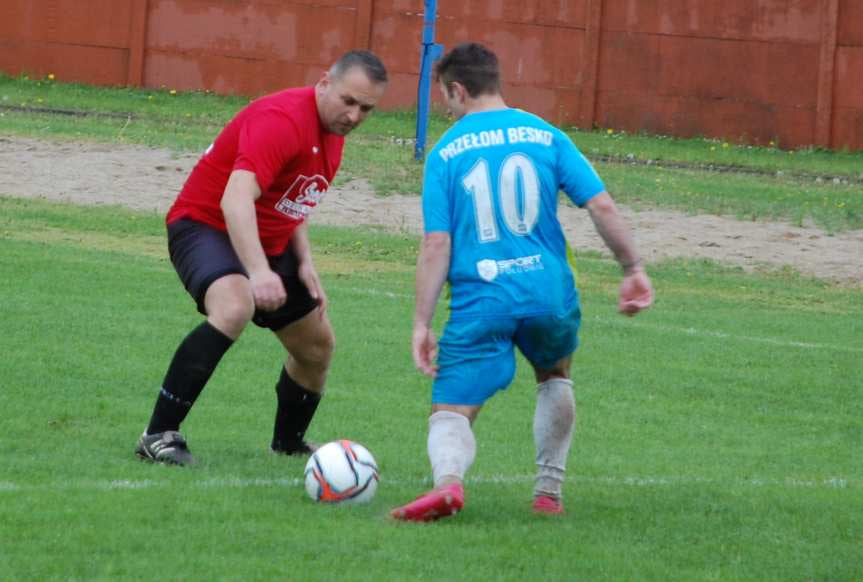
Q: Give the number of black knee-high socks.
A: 2